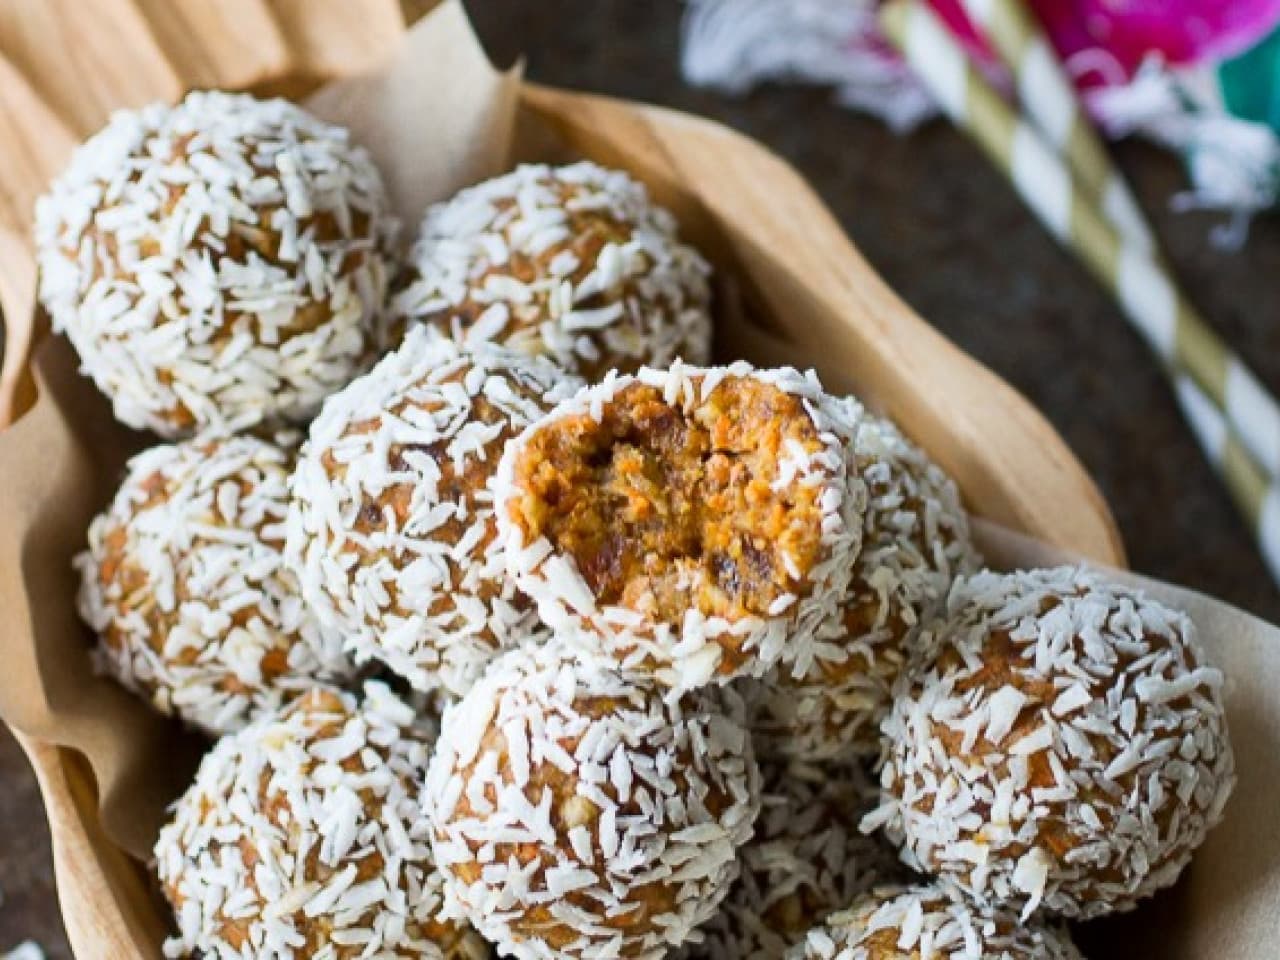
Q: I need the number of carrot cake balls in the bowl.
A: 11